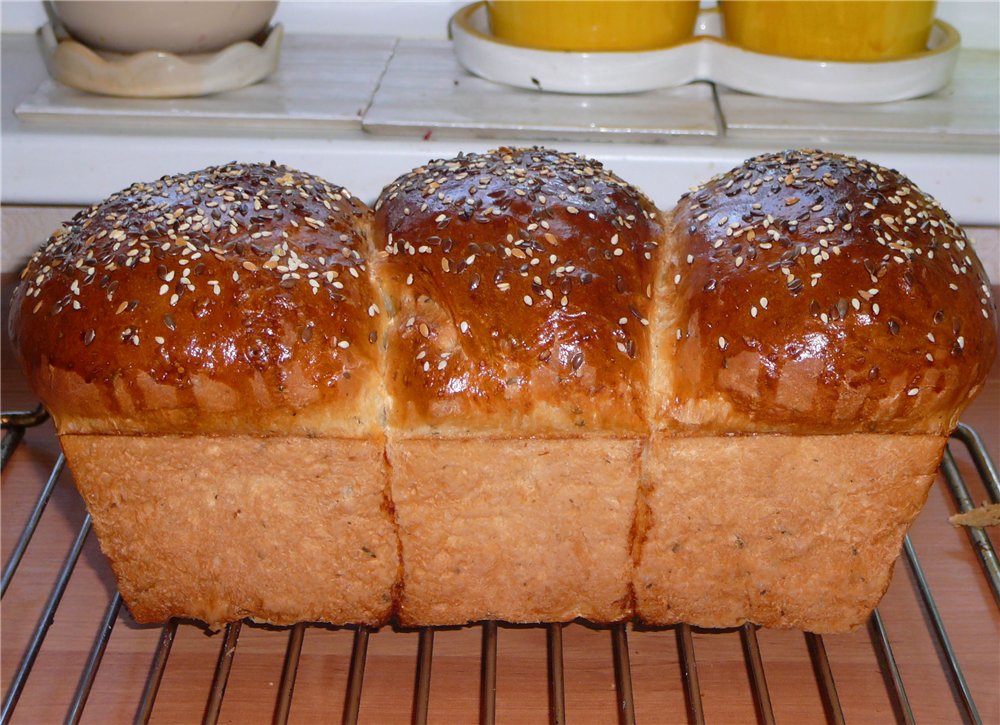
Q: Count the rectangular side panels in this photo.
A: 3